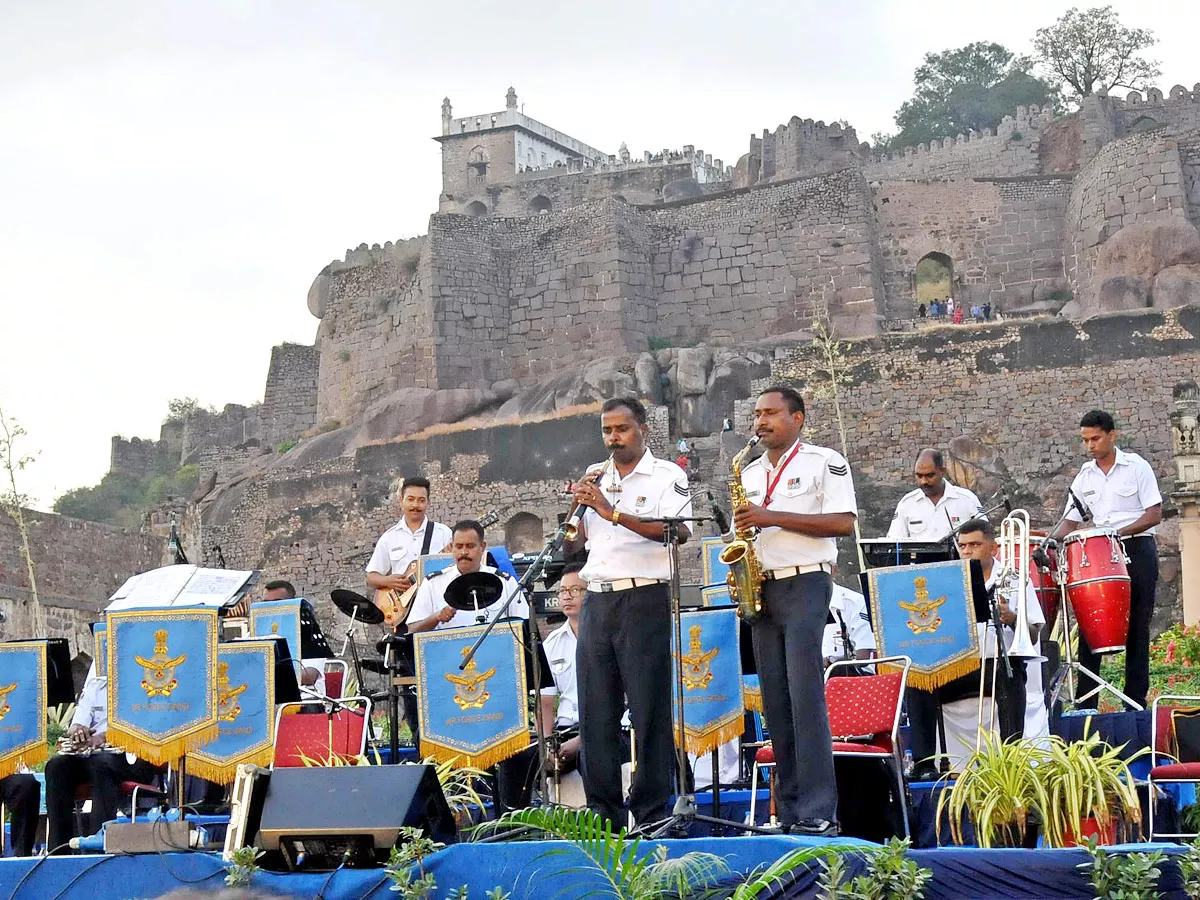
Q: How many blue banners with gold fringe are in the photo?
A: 11